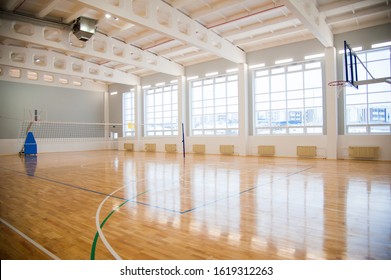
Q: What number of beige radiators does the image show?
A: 8